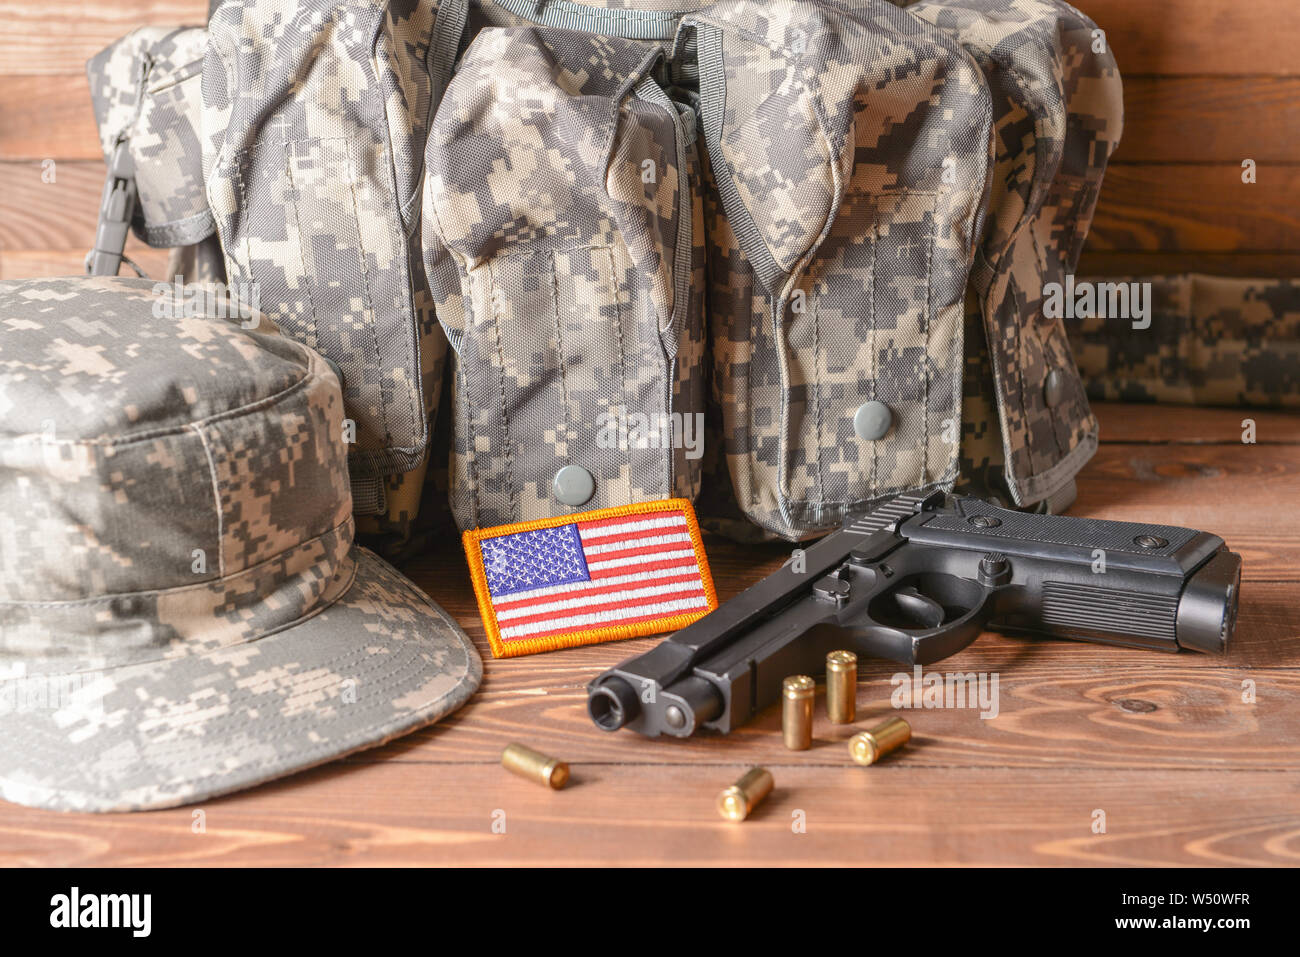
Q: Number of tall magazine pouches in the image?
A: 4